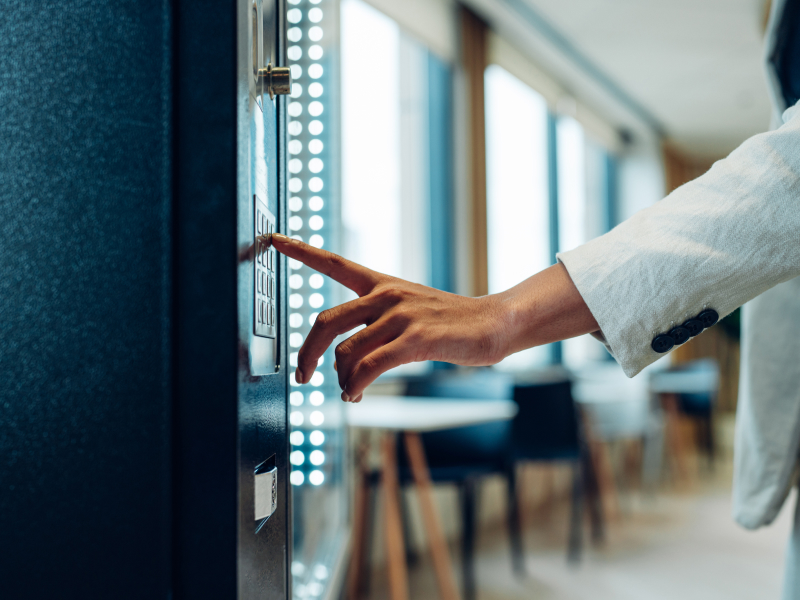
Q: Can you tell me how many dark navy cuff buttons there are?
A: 4